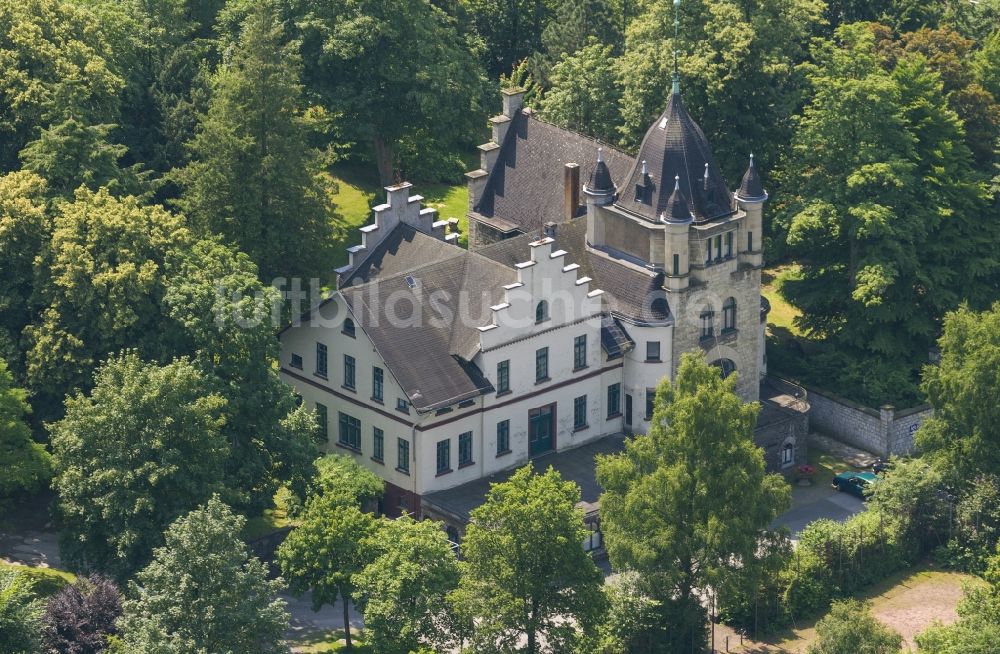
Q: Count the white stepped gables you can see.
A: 2